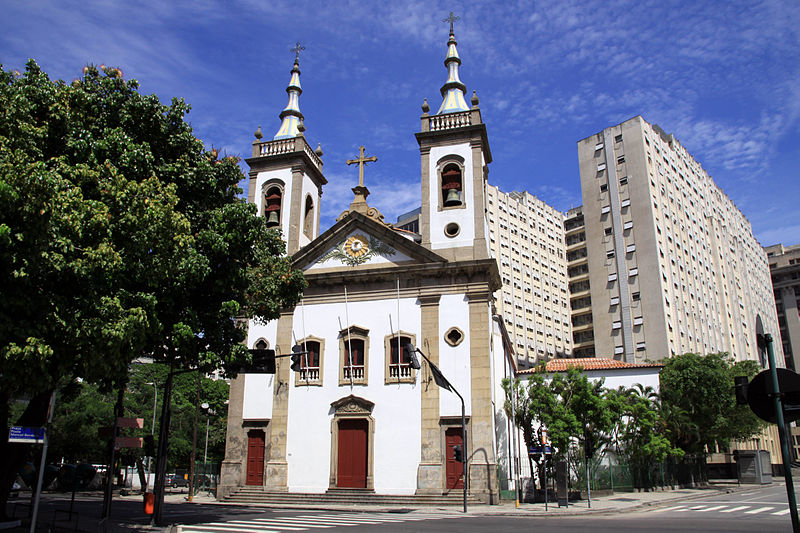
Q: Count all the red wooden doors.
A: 3